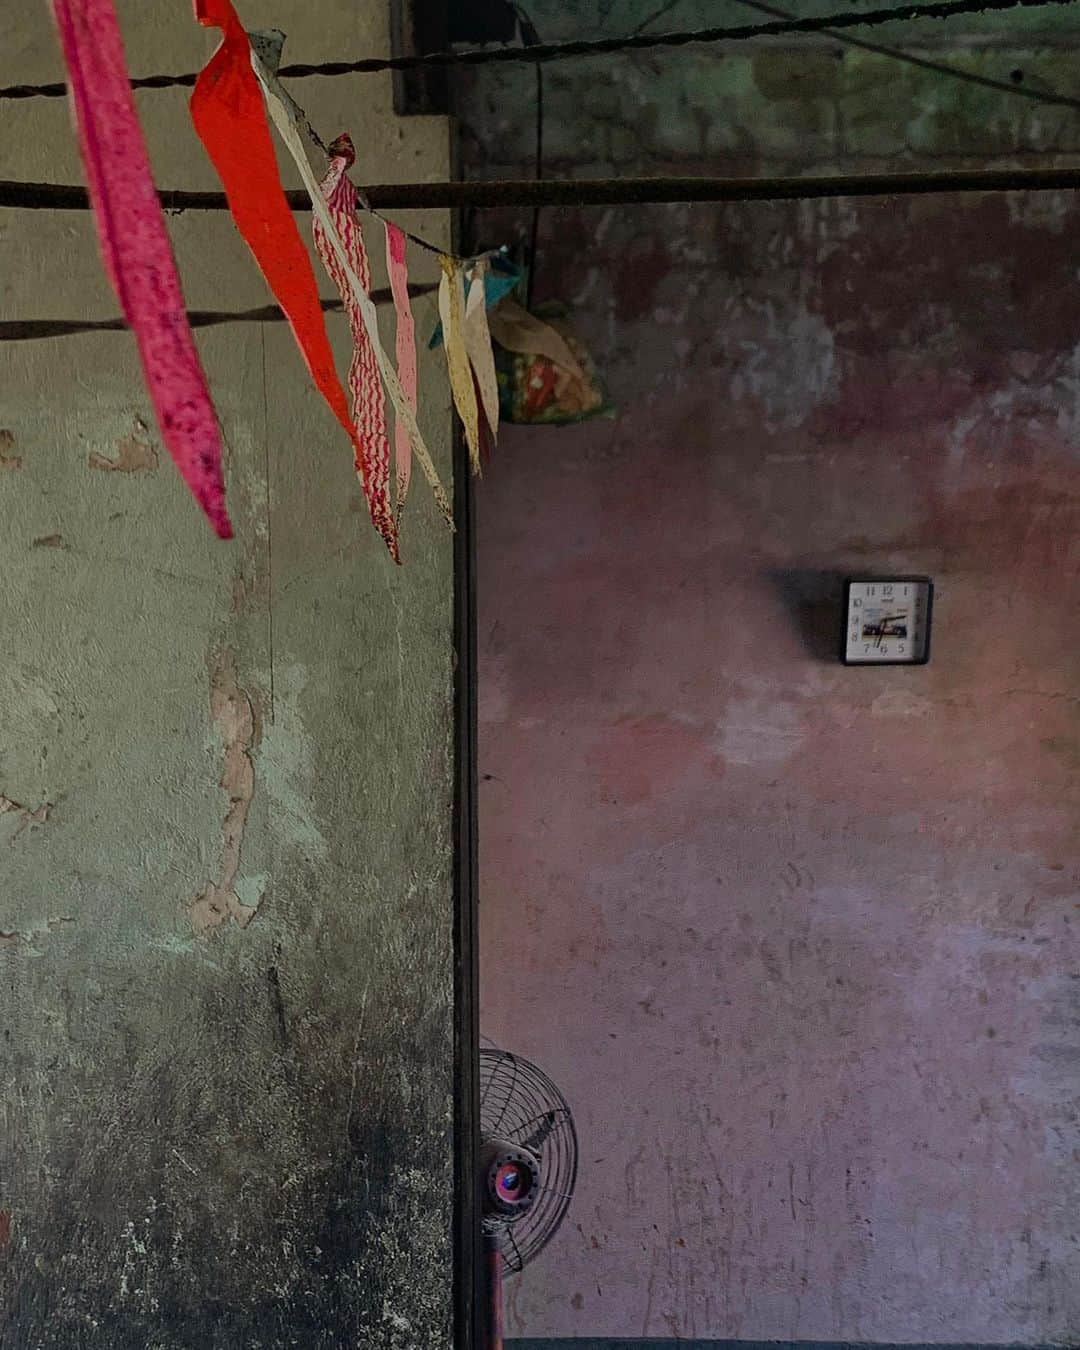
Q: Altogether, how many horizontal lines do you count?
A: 3